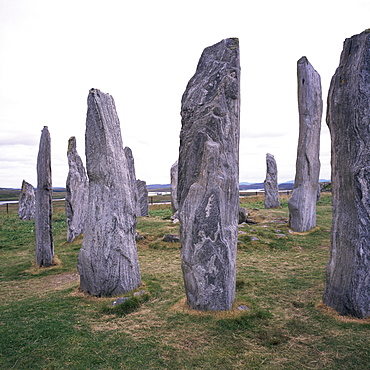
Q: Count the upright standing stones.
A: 11